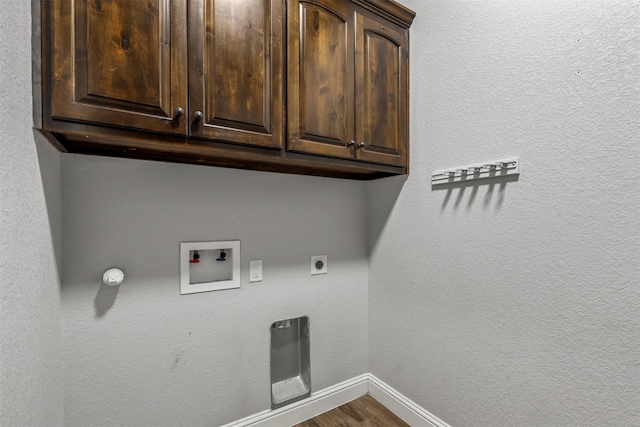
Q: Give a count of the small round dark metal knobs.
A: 4